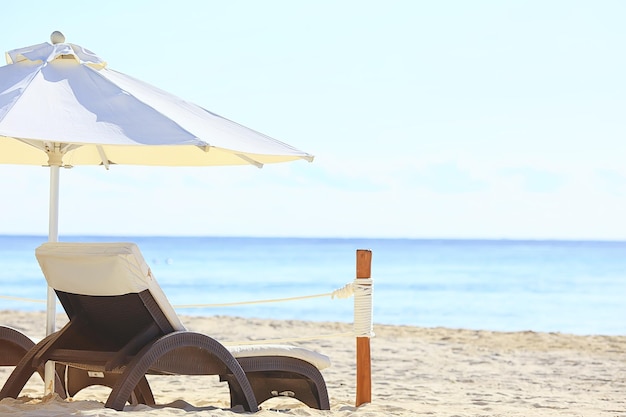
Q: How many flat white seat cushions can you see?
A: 1